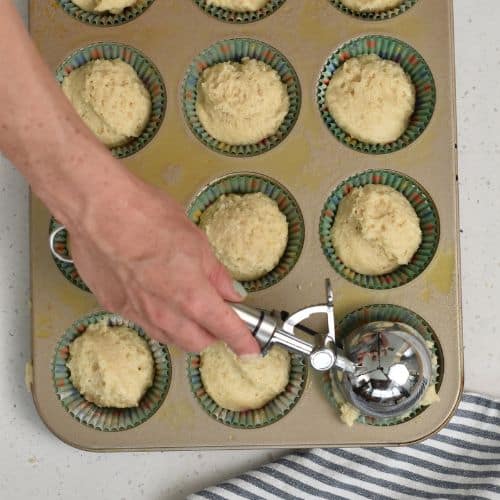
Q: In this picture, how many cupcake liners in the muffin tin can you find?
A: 12